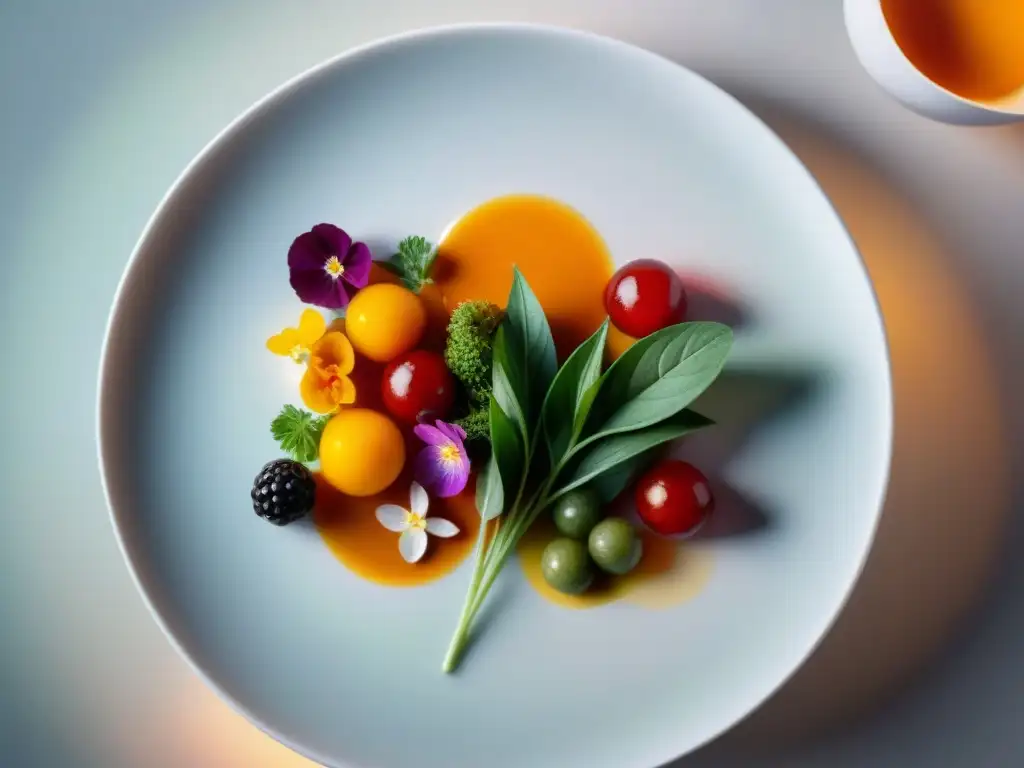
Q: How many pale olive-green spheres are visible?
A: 3